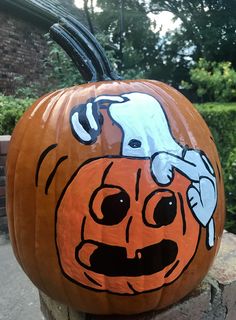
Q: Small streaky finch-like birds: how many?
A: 0